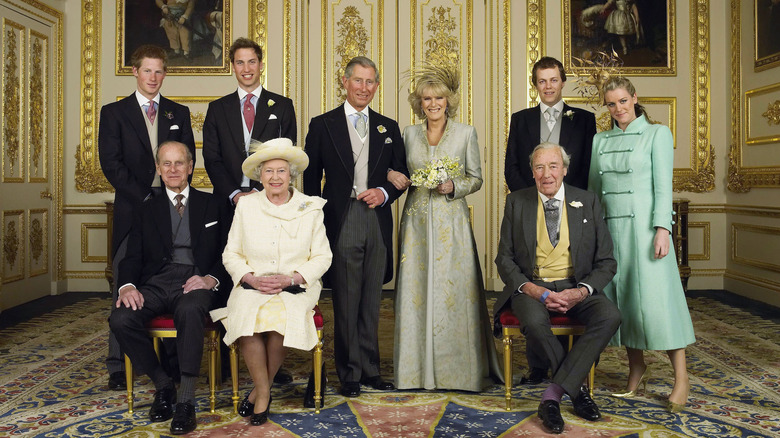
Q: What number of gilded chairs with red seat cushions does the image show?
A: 3